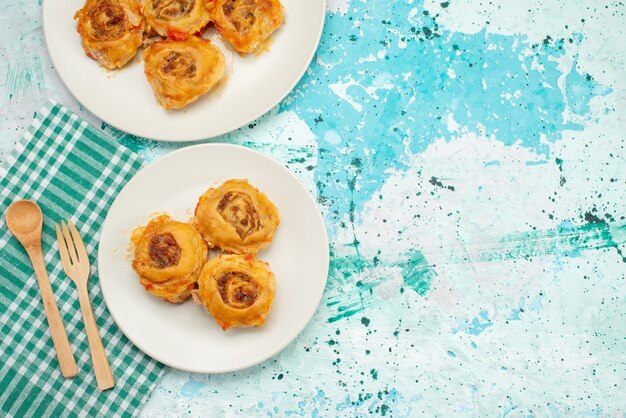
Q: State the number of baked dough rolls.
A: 7